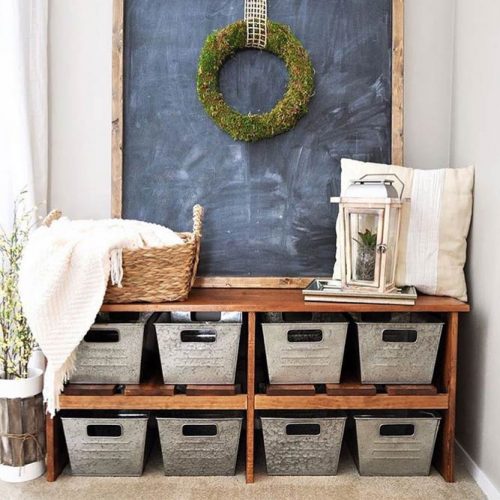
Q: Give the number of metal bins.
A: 8